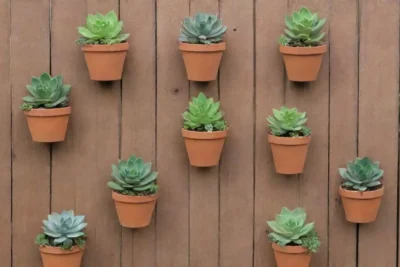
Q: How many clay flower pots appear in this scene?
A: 10